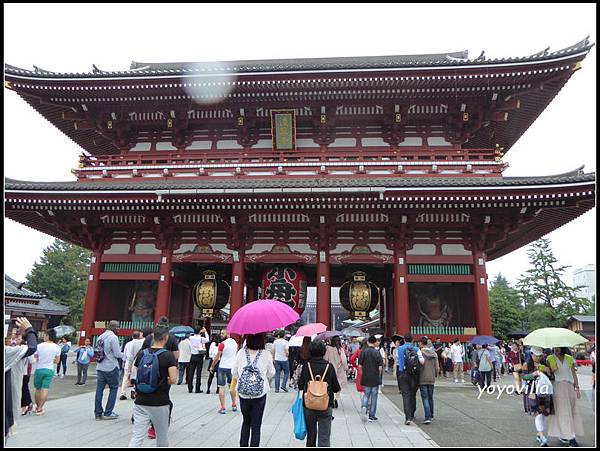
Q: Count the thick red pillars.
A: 6